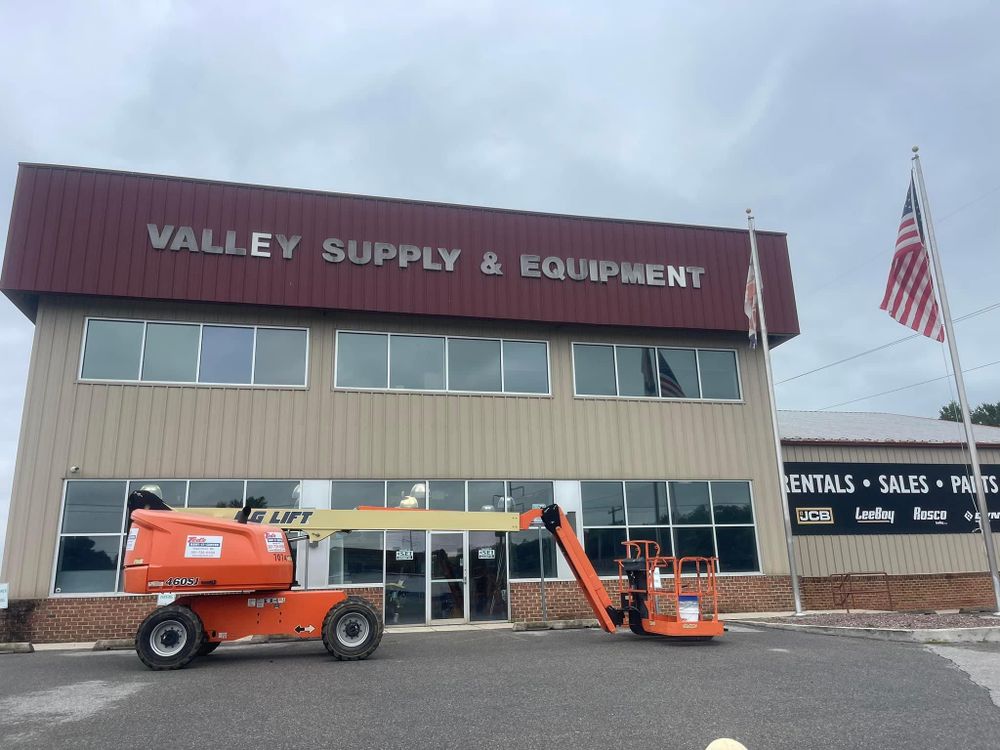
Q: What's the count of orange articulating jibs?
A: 1